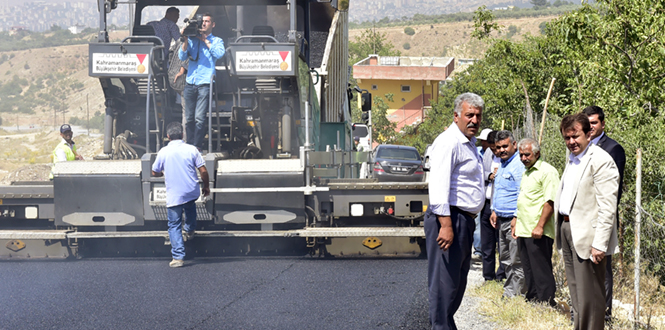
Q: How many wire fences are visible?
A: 1